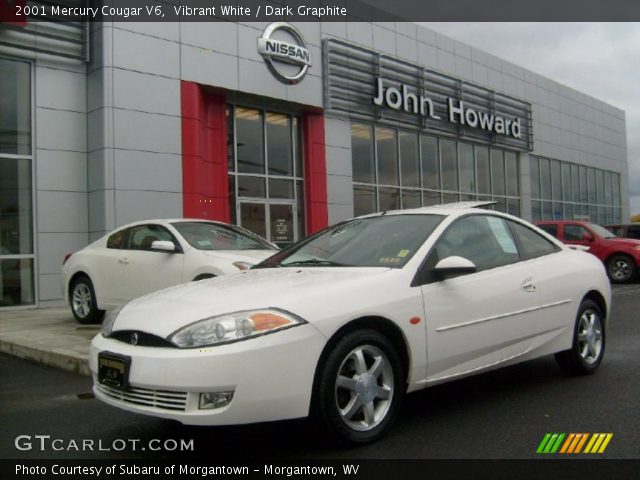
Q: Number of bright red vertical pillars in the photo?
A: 2